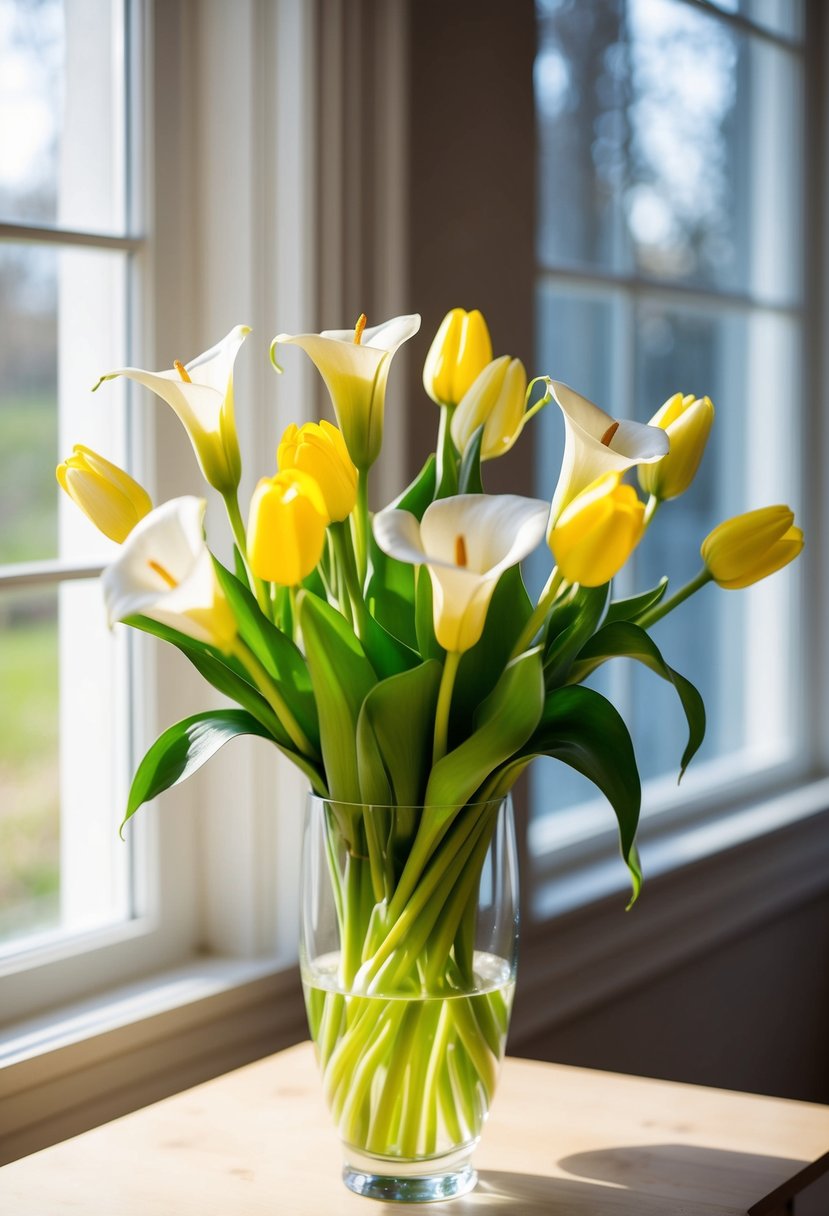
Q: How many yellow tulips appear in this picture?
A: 8